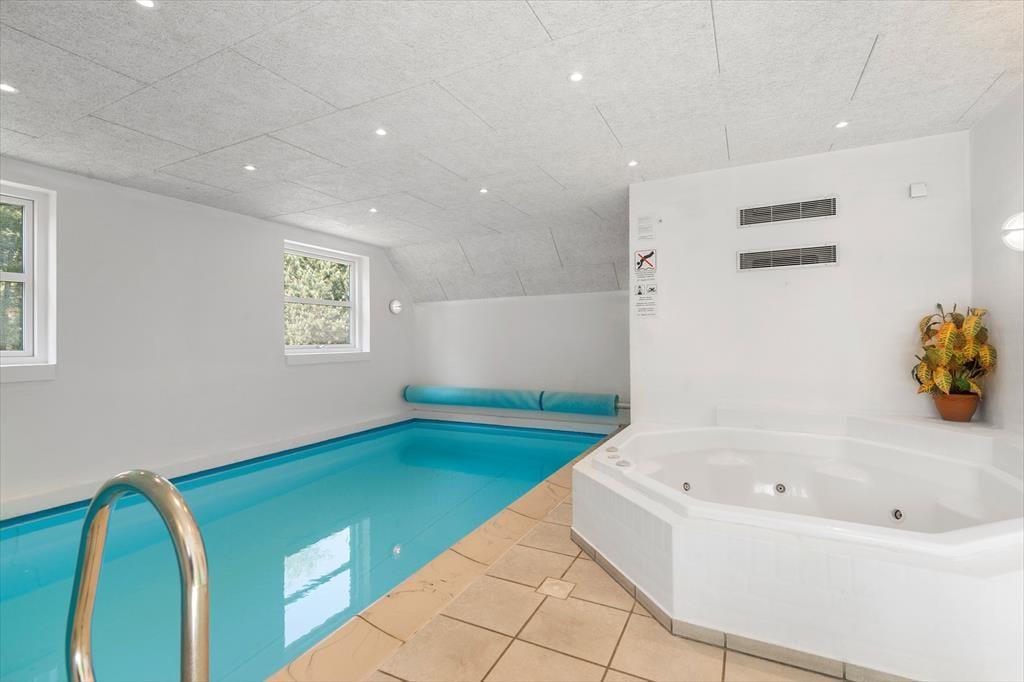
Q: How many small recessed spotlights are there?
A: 9